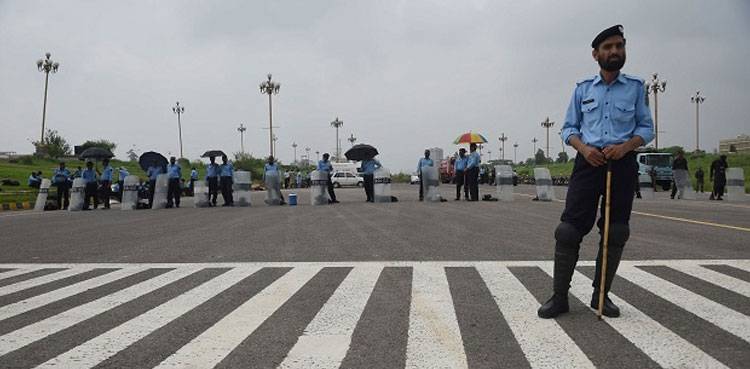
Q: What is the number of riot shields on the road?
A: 15